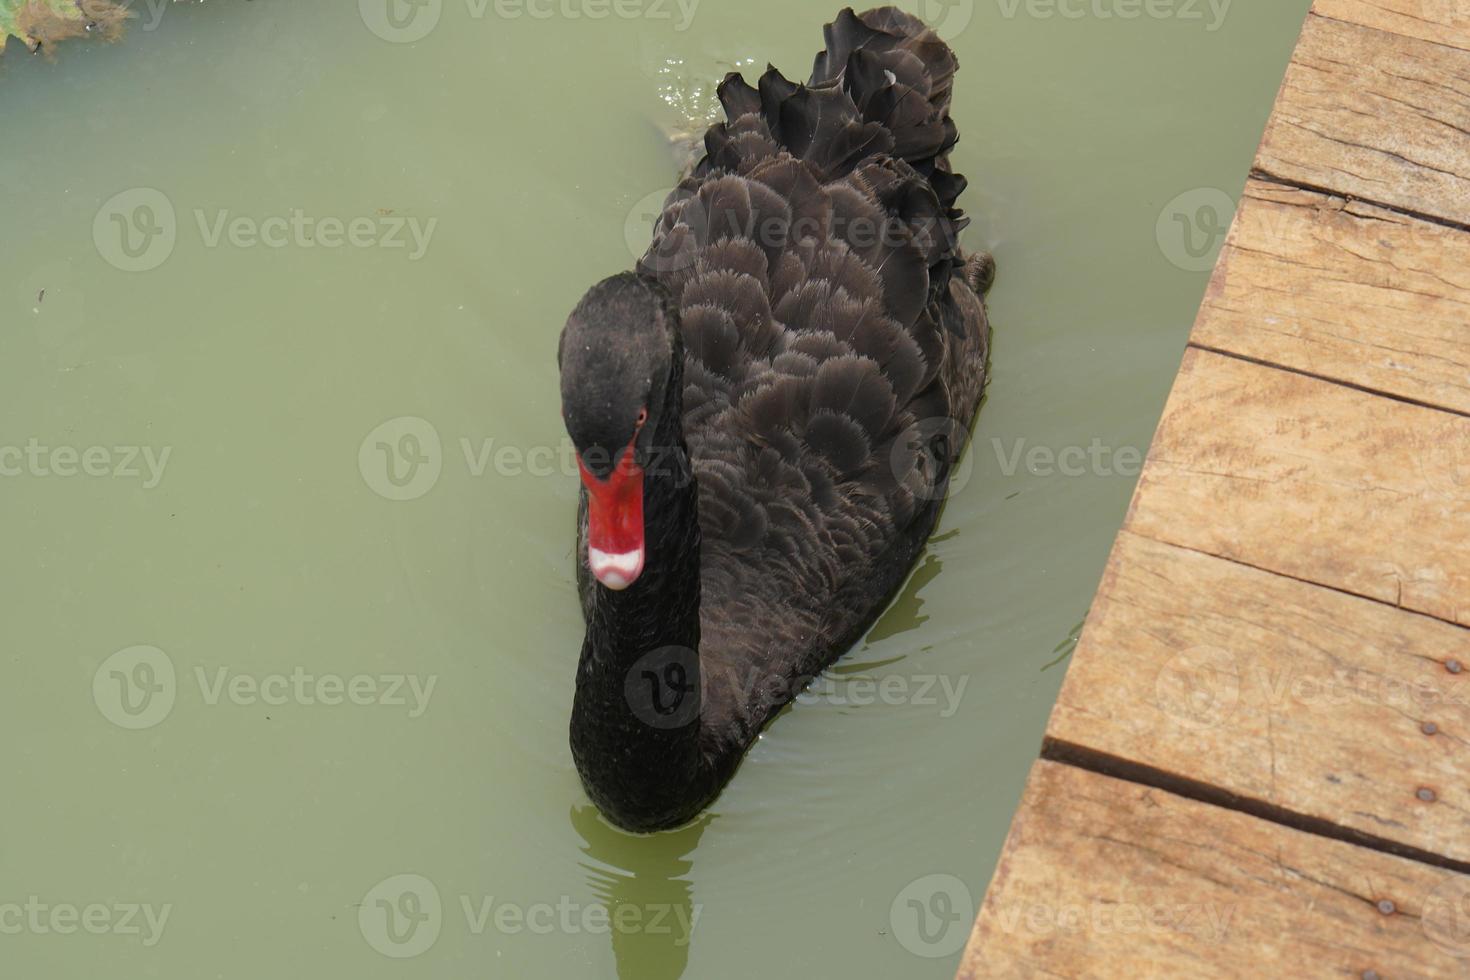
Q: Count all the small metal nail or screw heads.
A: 5